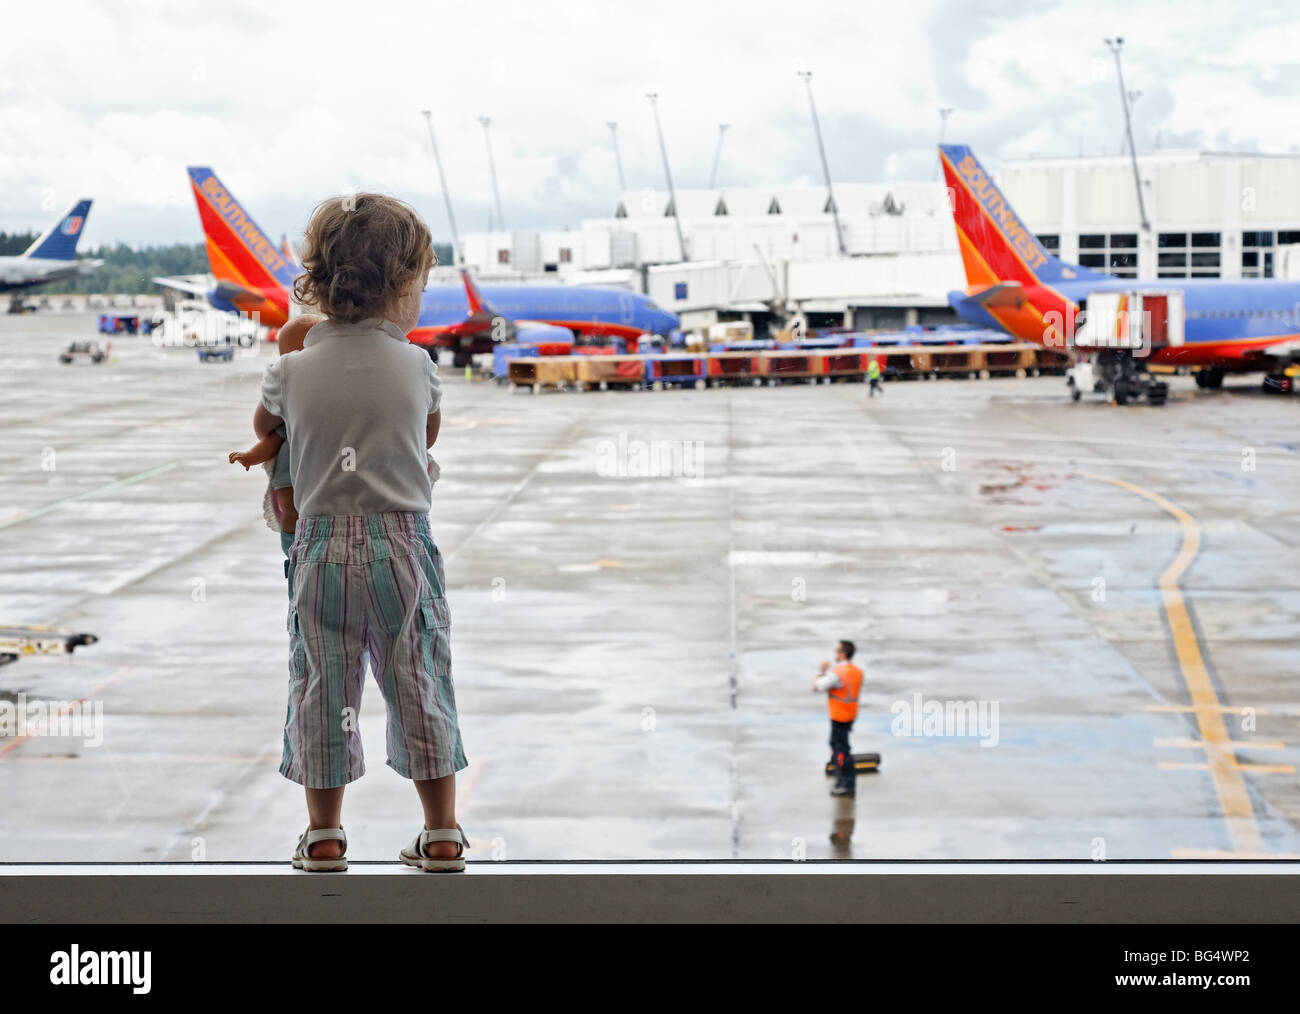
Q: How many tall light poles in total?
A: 9